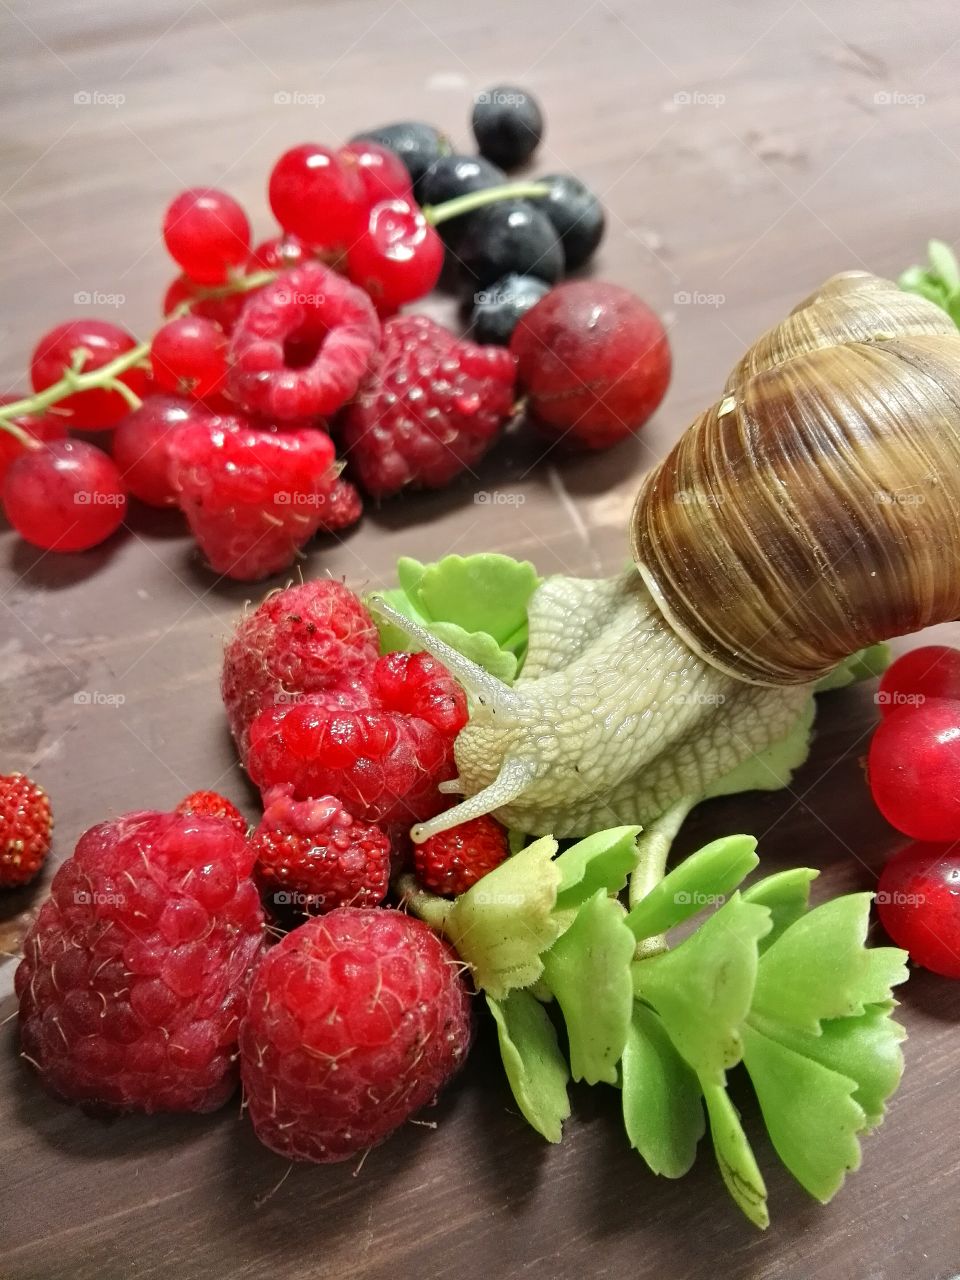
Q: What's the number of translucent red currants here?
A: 14